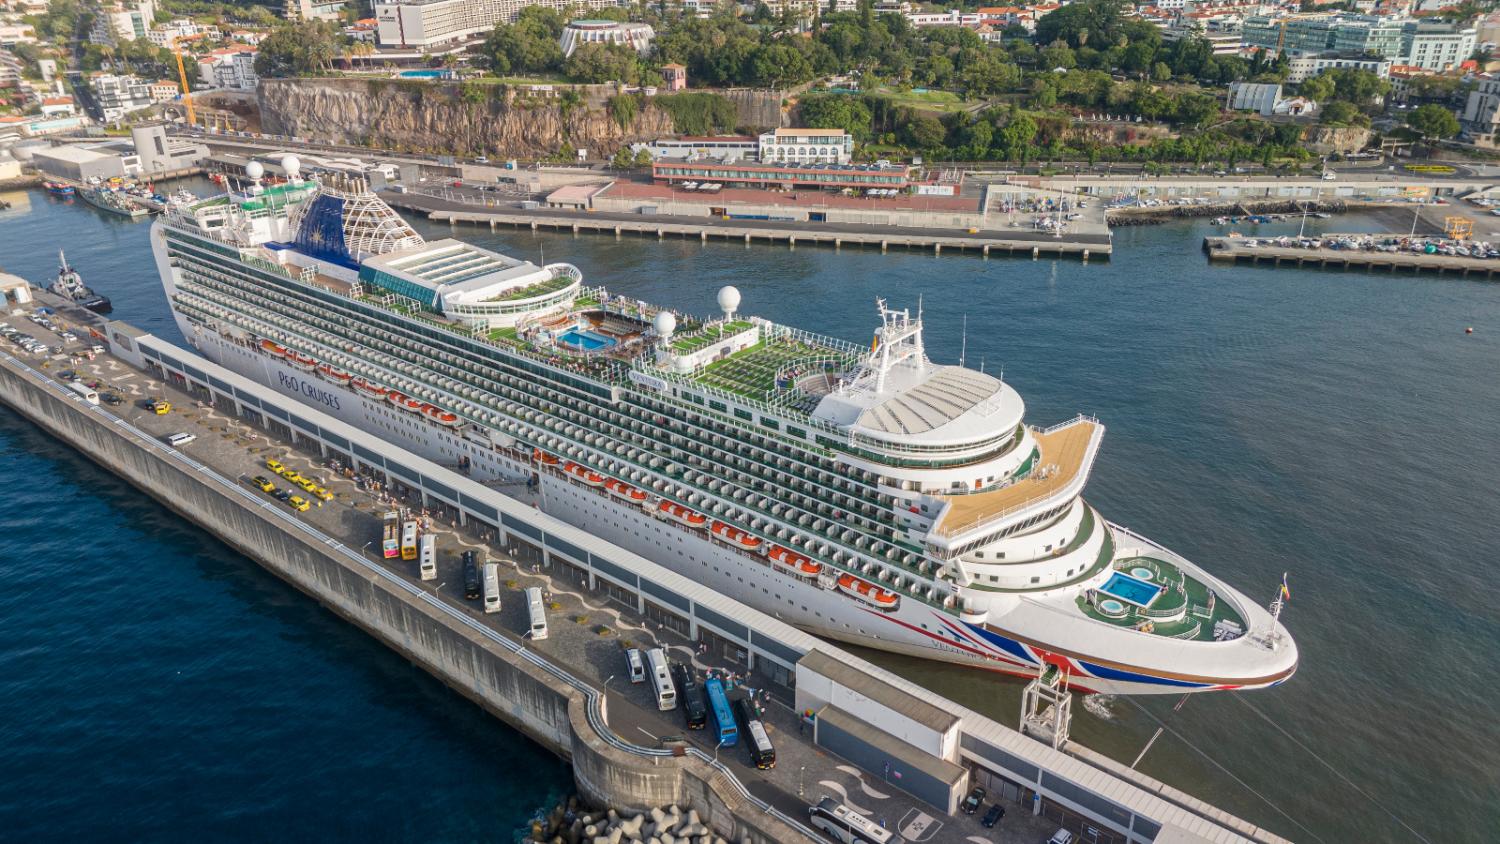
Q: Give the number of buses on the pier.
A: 13